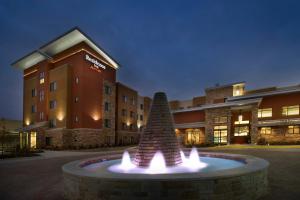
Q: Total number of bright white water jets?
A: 4